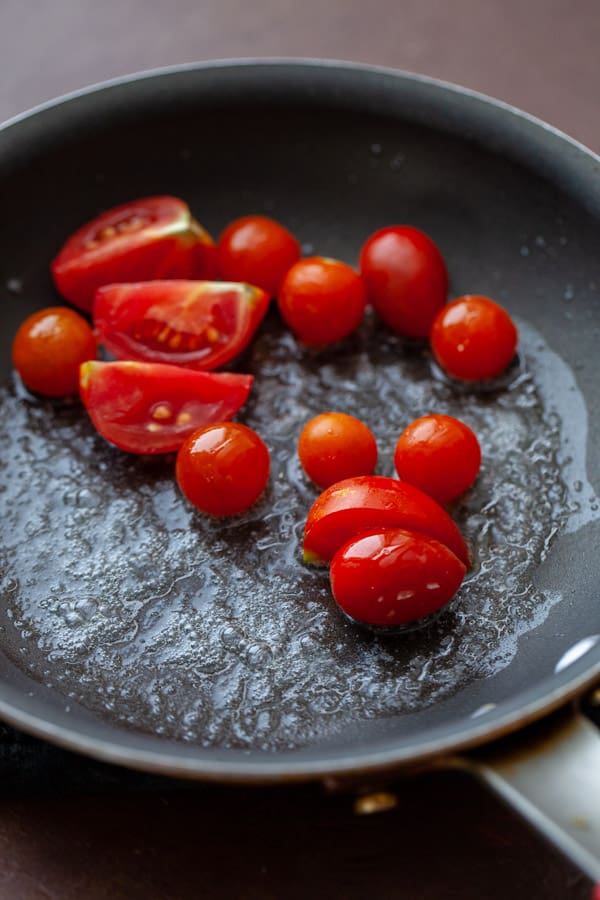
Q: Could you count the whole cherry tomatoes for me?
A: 8